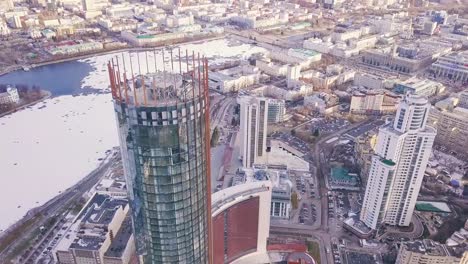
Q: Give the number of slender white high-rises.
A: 2